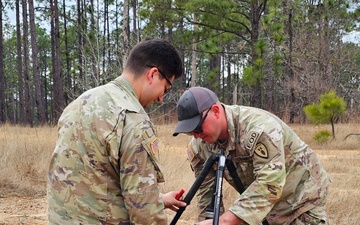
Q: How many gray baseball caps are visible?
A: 1